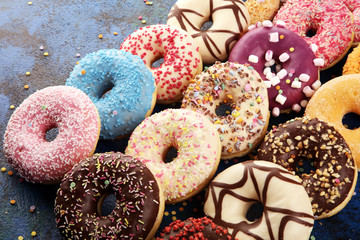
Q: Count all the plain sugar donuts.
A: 1